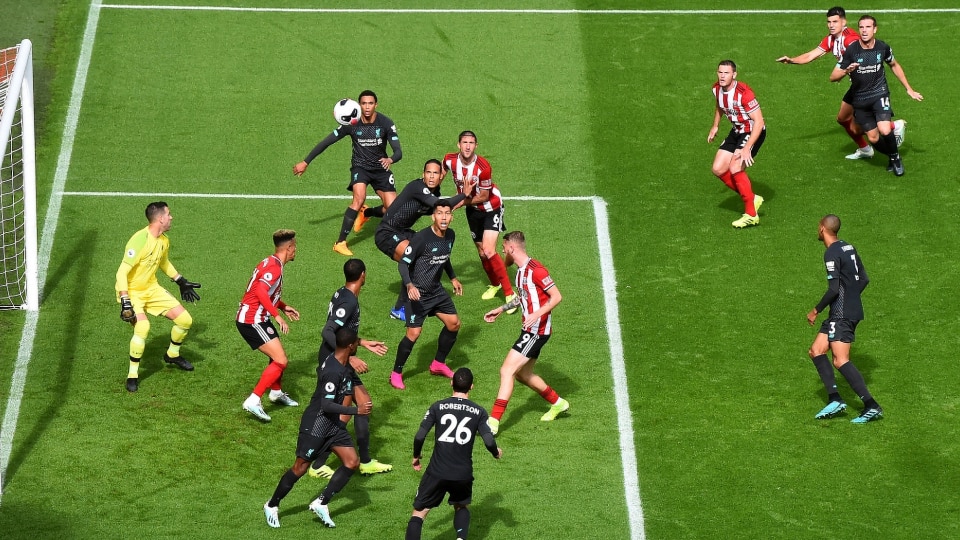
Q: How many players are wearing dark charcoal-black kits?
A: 8